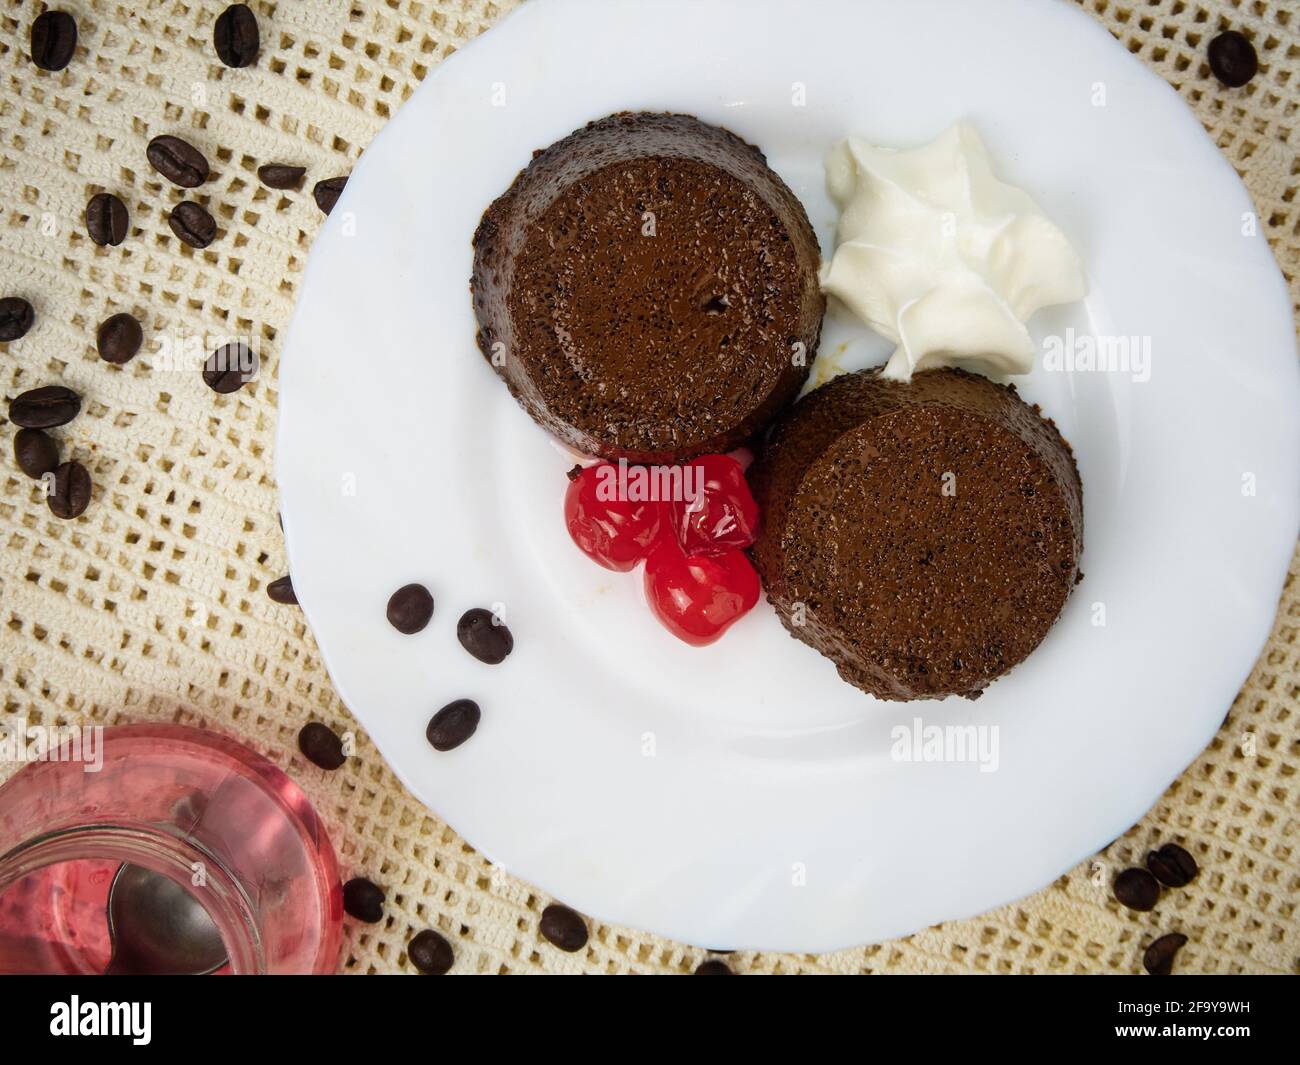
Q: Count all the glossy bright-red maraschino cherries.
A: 3